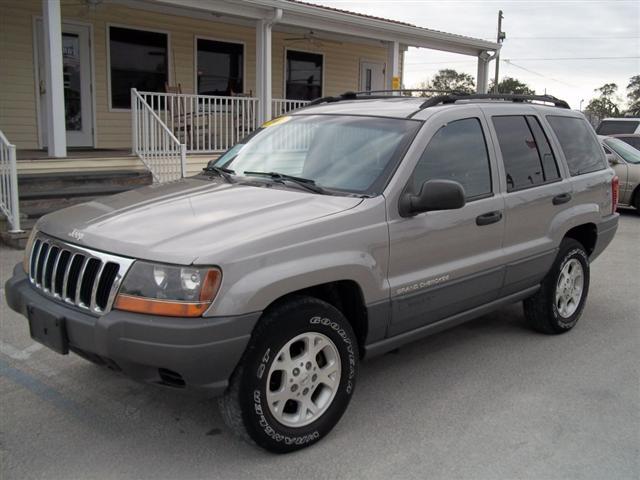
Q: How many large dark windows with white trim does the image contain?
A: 3